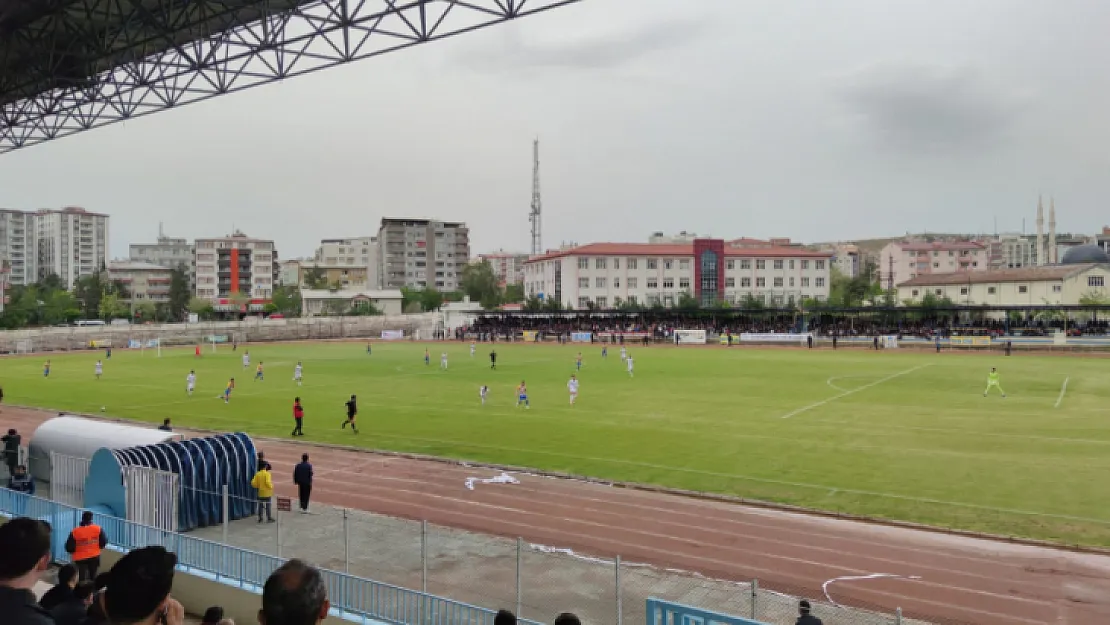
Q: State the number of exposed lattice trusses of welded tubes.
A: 1